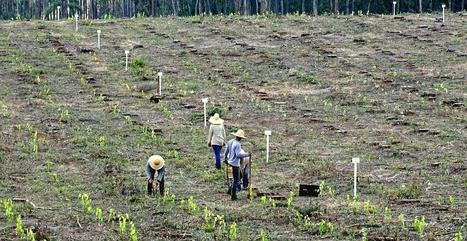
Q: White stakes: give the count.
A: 10